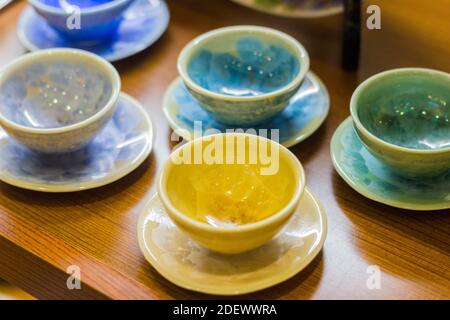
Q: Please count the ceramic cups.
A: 5